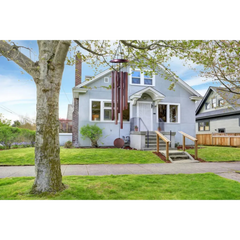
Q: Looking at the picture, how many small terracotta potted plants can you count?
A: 2